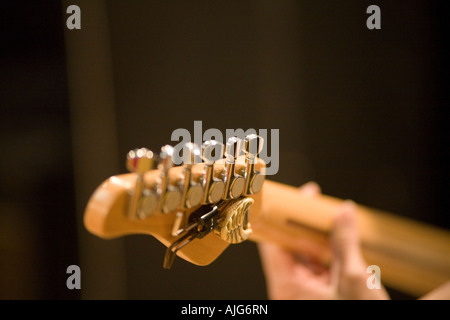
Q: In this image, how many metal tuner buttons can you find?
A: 6